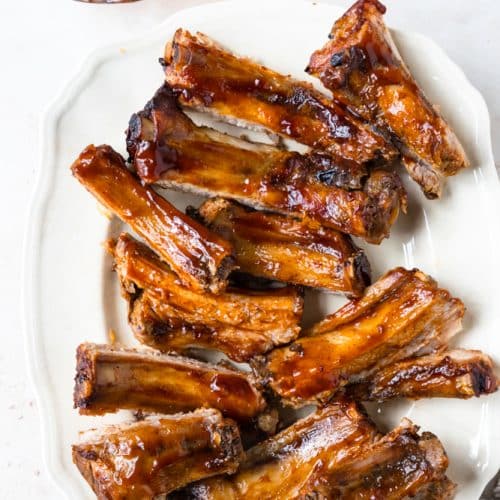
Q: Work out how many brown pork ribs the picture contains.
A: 12